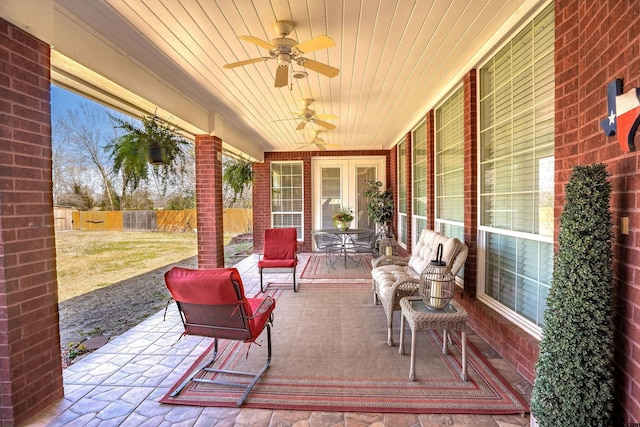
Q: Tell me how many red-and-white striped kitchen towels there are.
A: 0